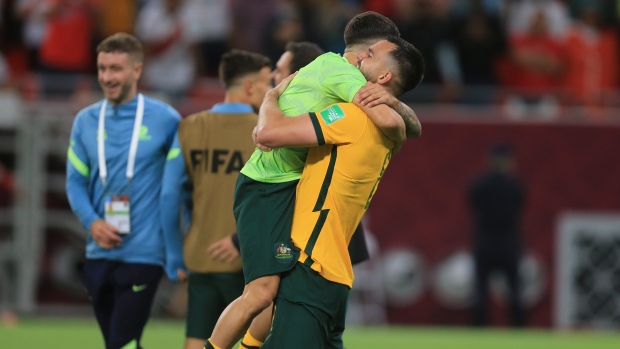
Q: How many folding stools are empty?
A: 0